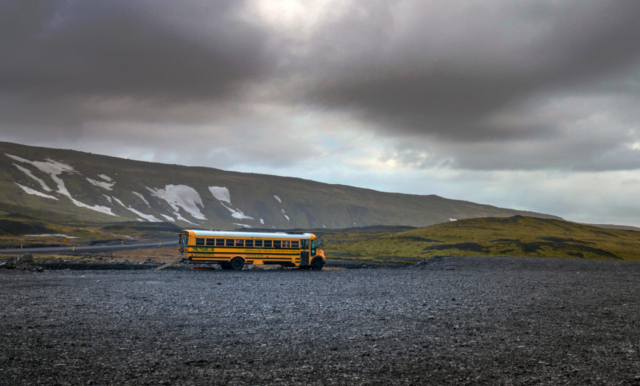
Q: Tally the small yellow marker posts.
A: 4